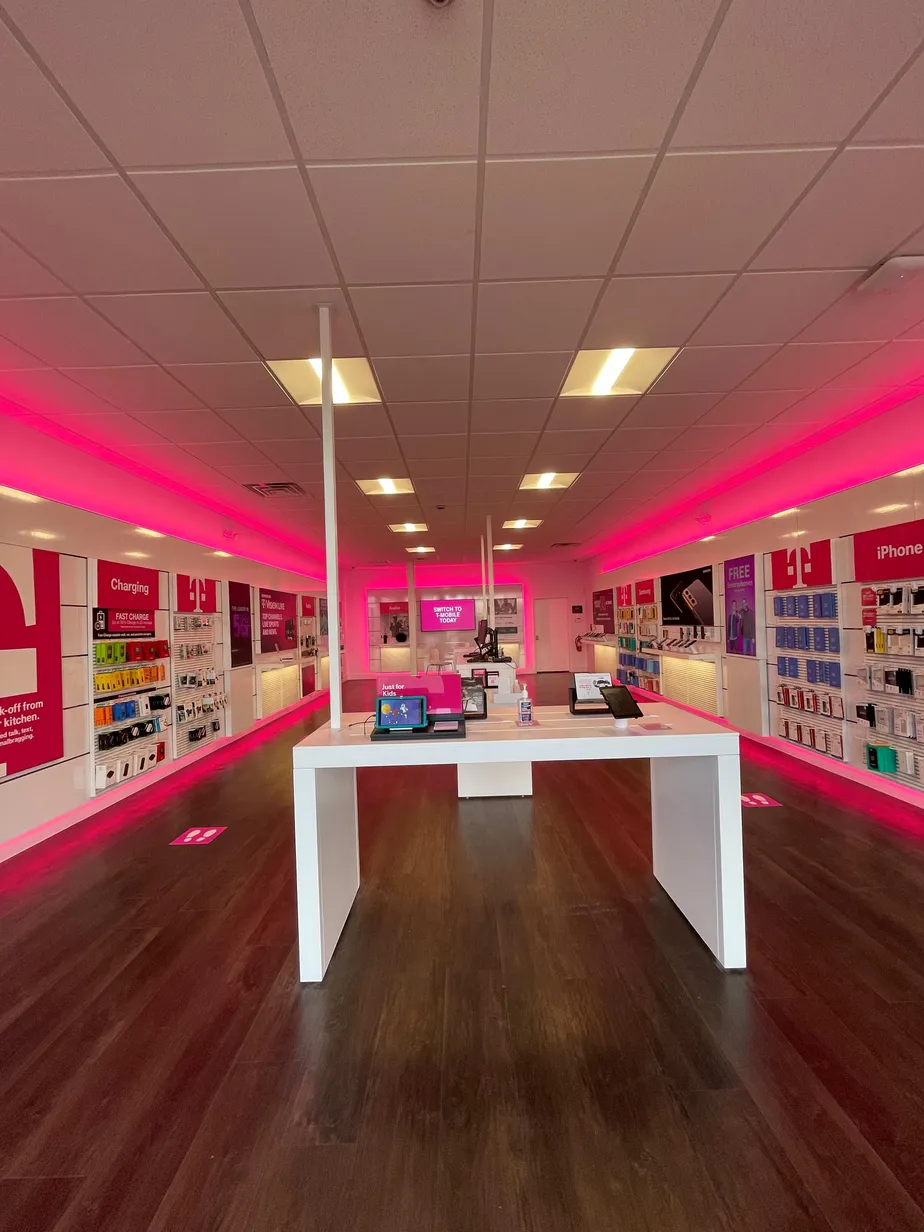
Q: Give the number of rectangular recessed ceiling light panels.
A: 8